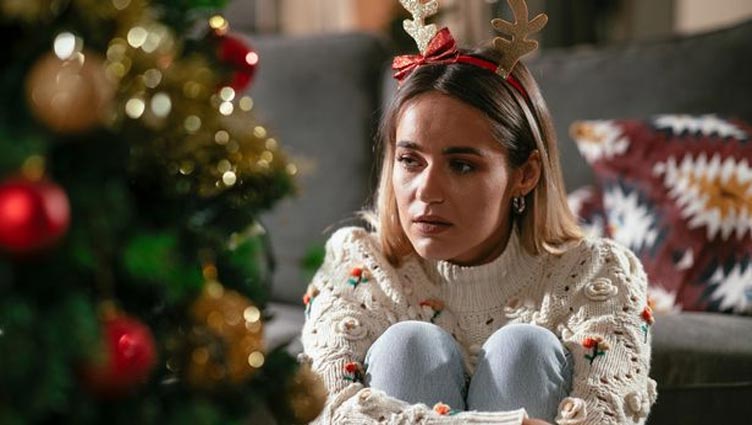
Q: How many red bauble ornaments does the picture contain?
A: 3